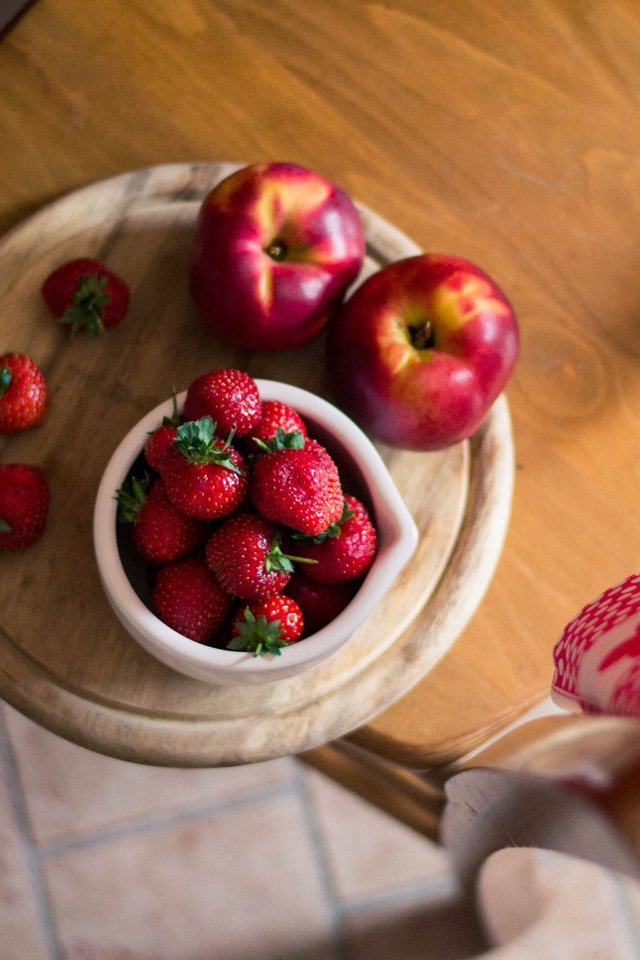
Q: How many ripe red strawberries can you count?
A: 14